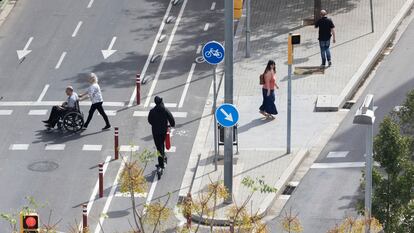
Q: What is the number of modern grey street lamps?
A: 1